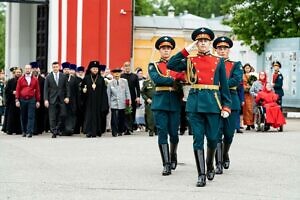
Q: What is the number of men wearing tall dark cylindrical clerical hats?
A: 6